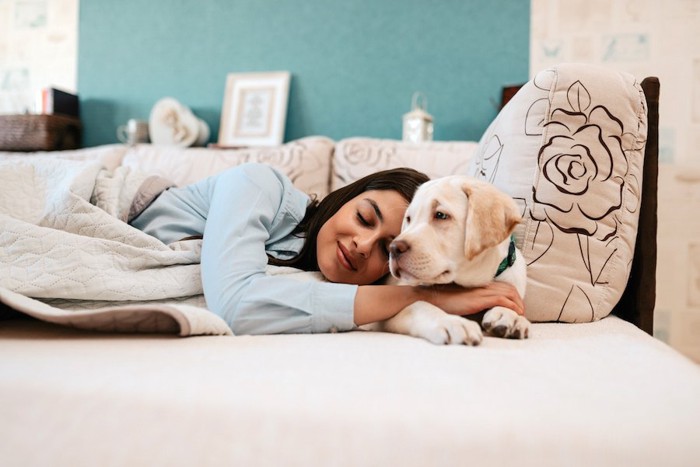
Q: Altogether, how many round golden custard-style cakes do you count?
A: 0